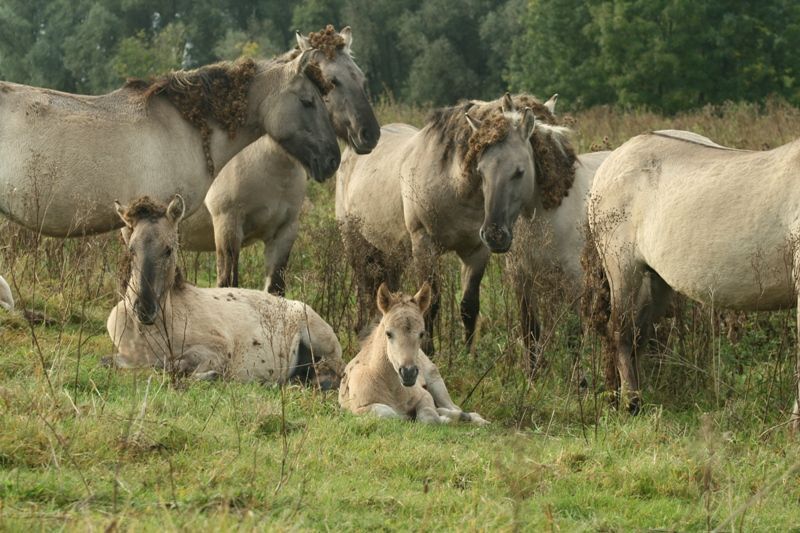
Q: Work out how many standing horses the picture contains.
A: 5